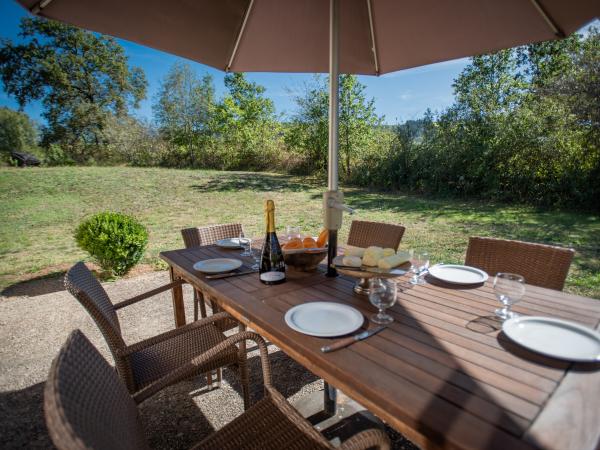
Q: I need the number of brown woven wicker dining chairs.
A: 5